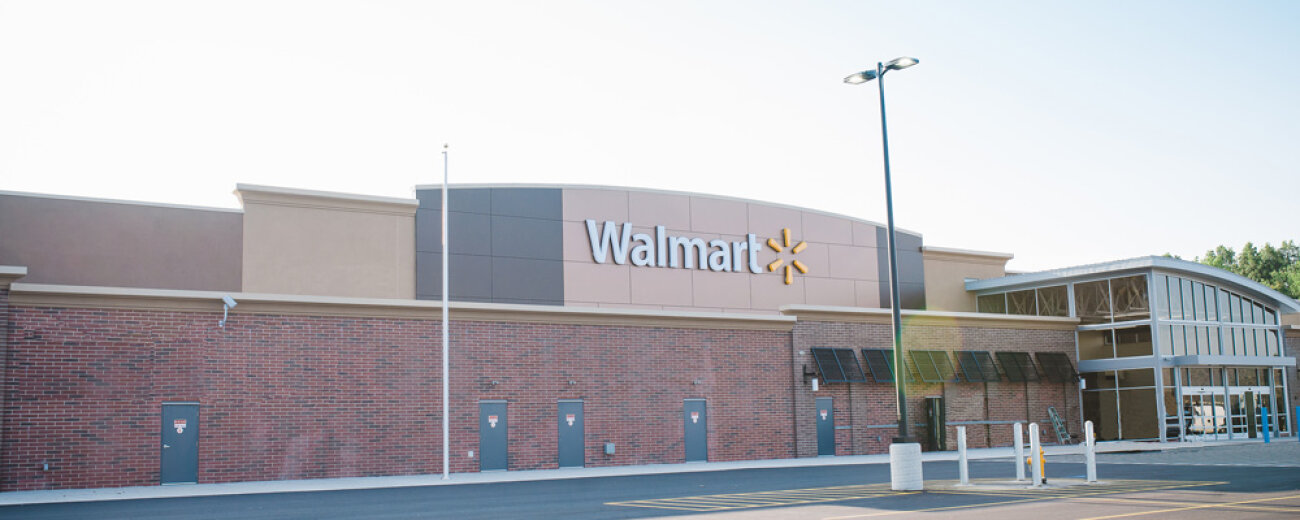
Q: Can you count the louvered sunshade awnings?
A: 6